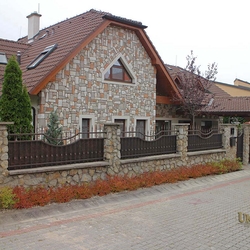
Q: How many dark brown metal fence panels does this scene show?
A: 3